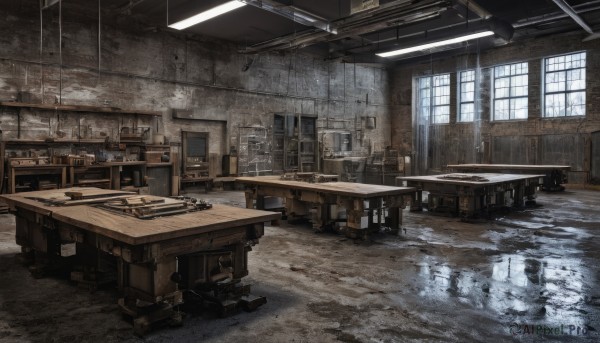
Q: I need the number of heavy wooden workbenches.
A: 4